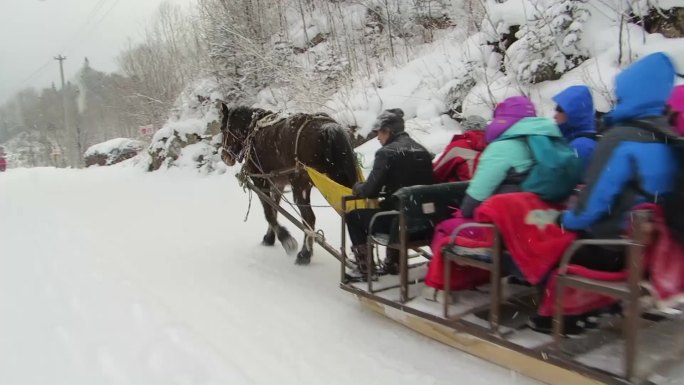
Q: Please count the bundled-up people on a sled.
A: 6